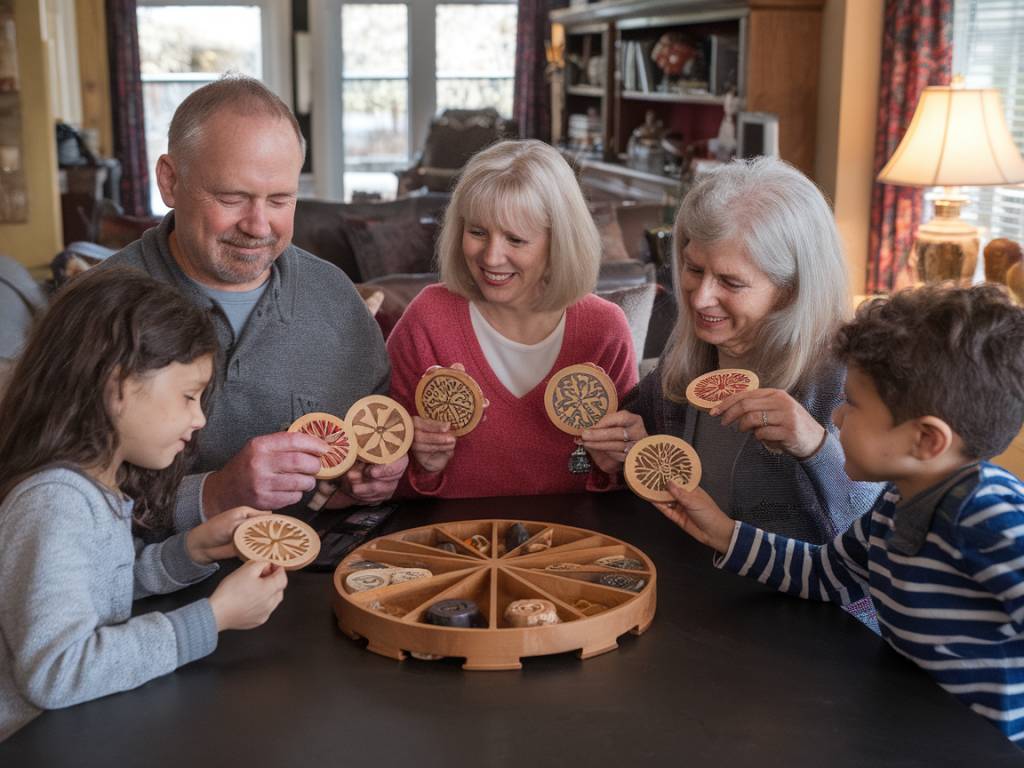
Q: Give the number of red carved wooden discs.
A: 2